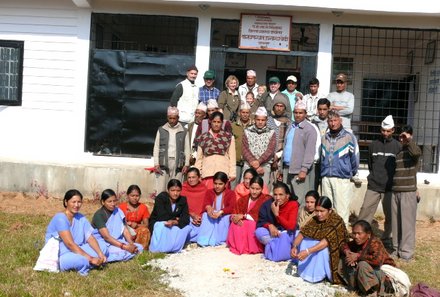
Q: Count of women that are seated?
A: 12